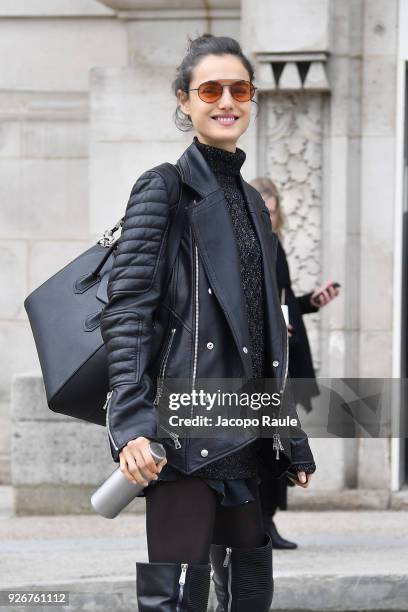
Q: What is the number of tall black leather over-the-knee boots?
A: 2